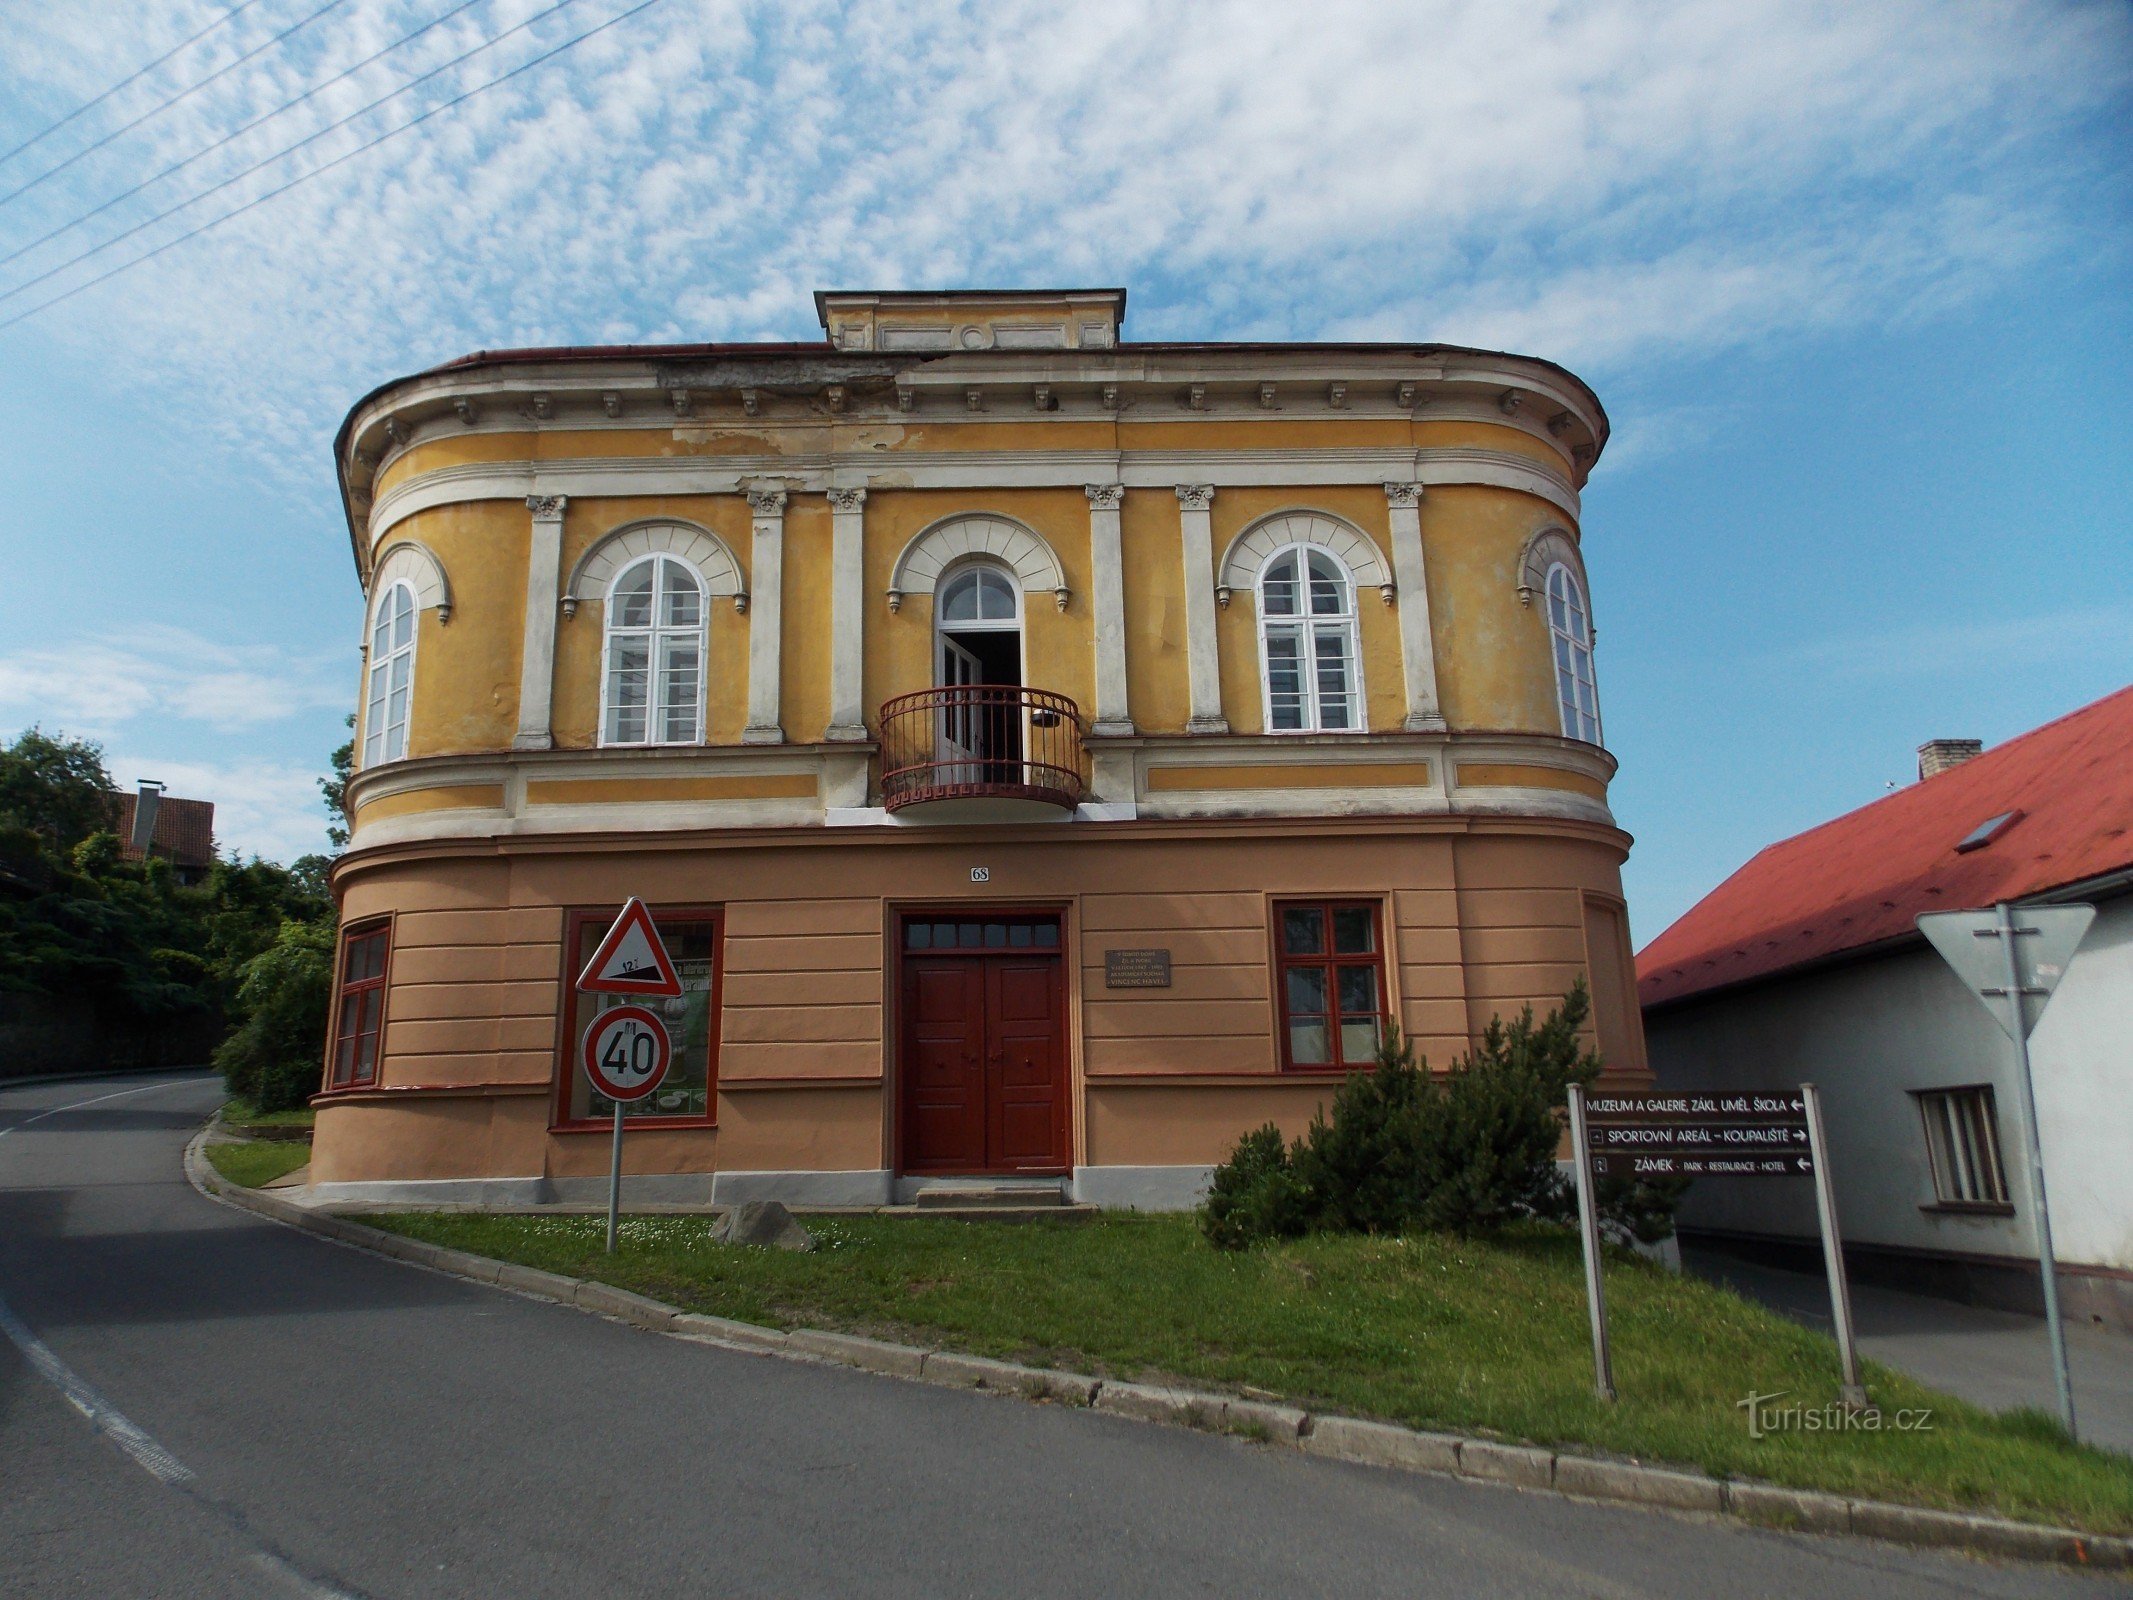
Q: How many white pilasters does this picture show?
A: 6